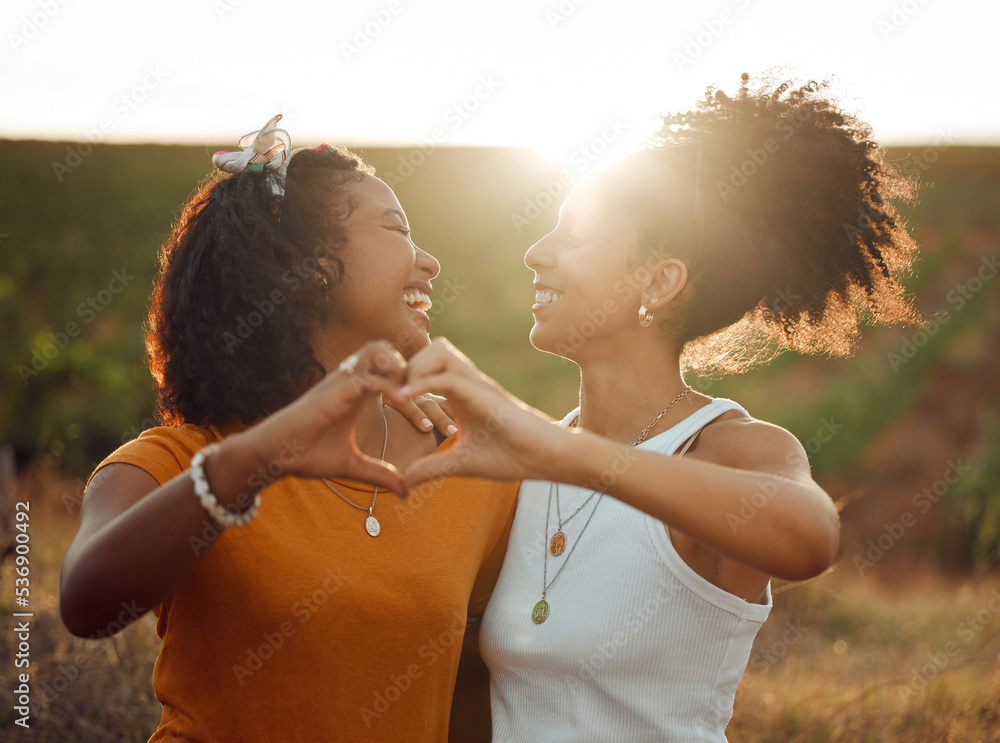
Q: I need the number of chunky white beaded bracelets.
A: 1